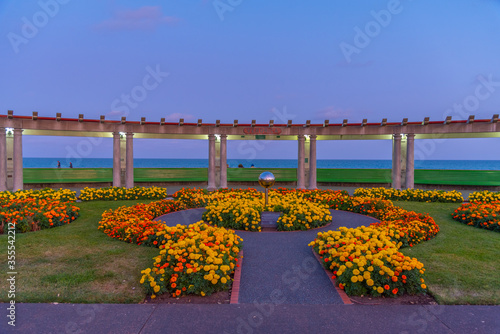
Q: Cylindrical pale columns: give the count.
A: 10